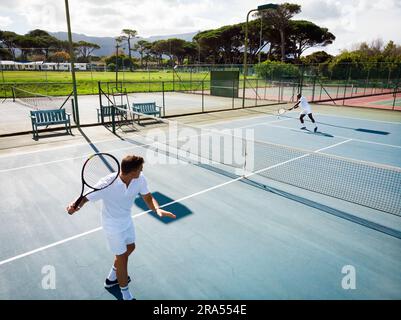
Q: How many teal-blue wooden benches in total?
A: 3